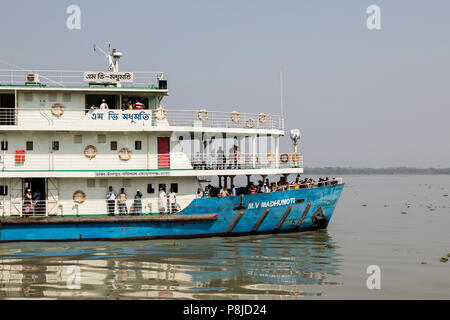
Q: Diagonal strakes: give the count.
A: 4